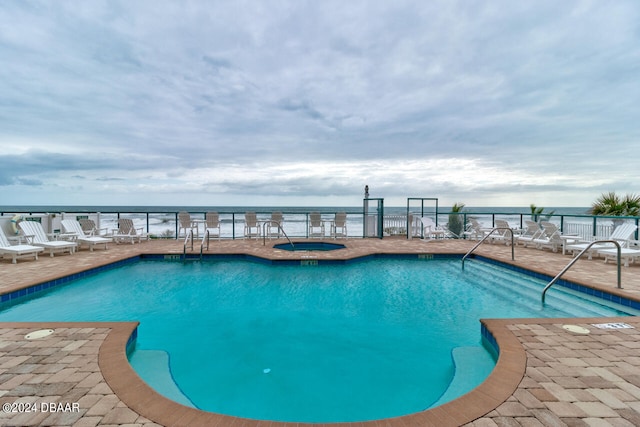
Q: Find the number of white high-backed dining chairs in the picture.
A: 6